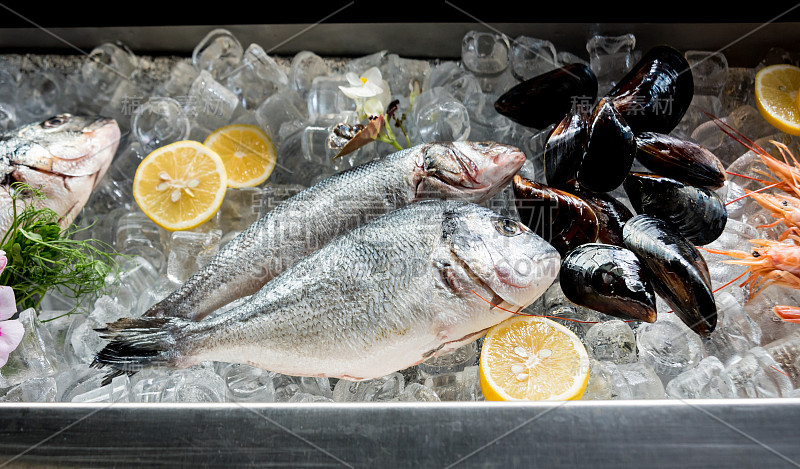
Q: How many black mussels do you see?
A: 10